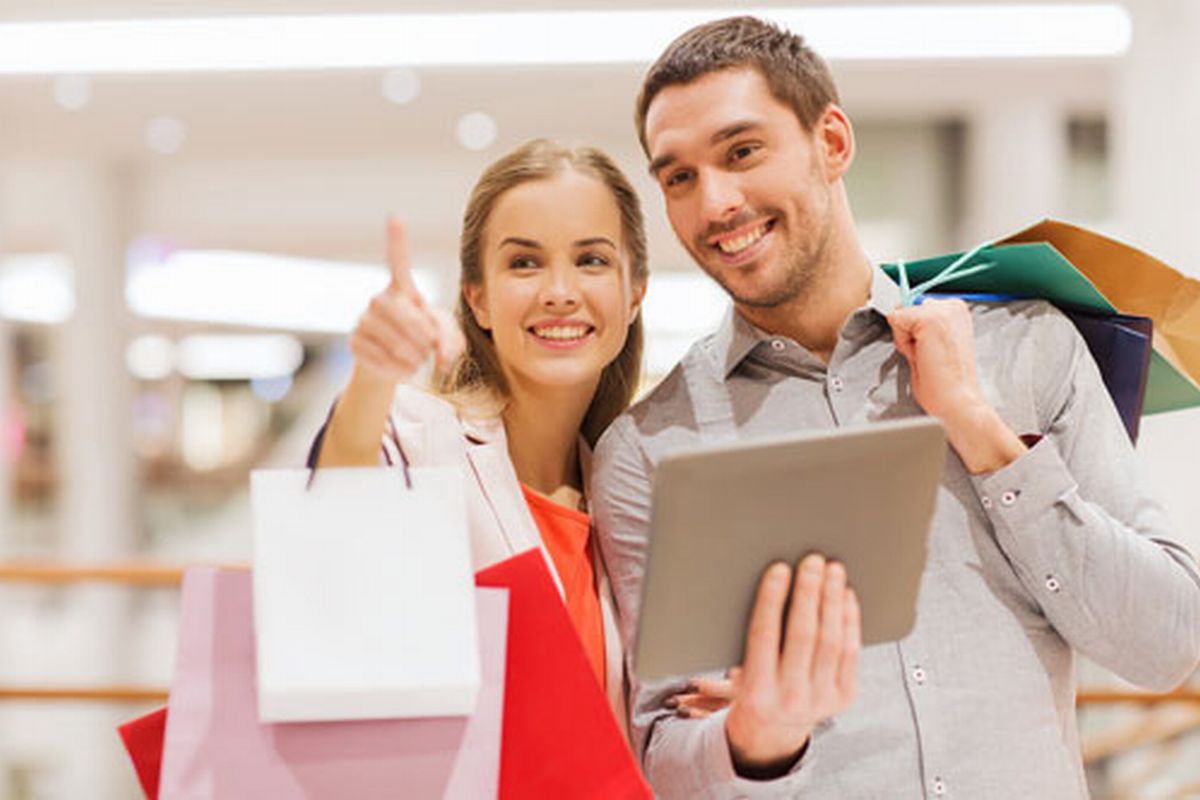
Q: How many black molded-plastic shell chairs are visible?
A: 0